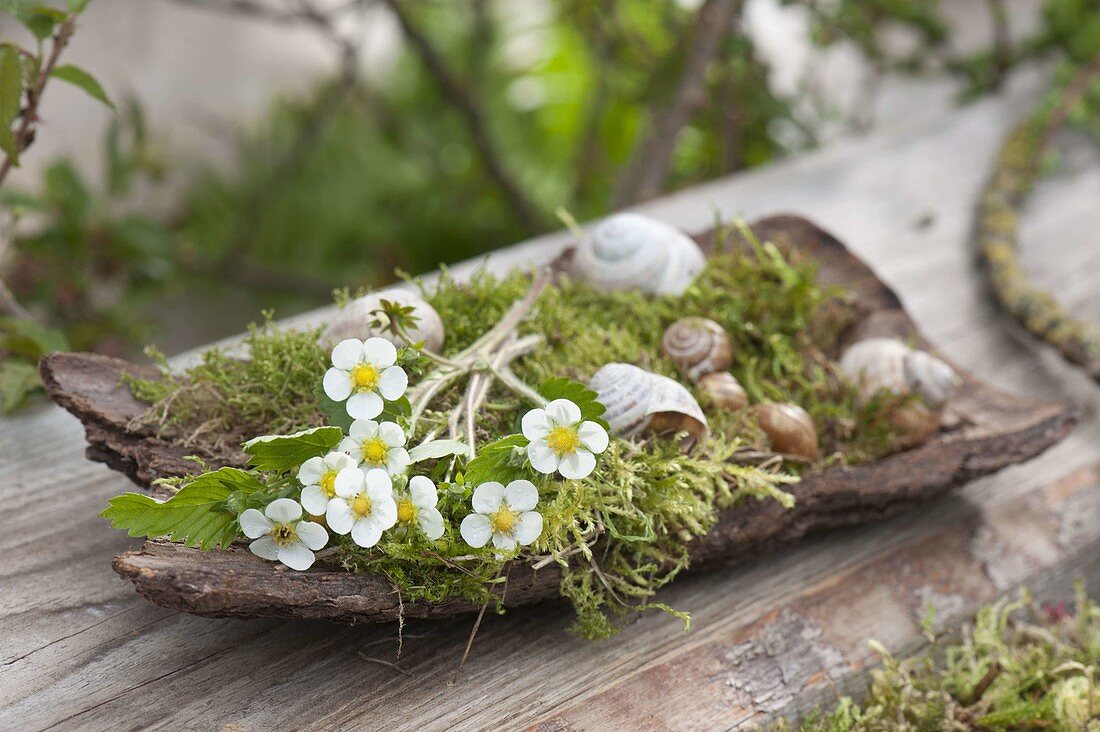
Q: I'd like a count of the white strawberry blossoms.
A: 8